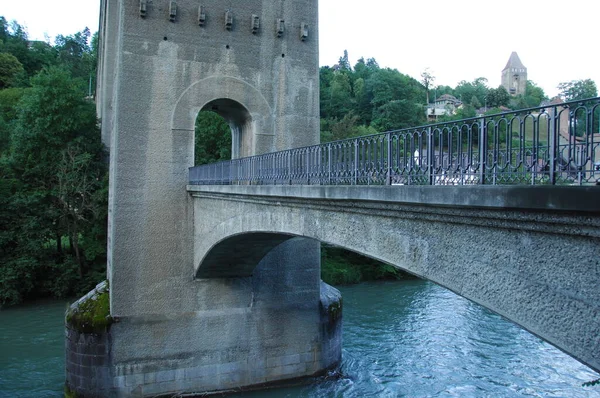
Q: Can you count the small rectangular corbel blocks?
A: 7